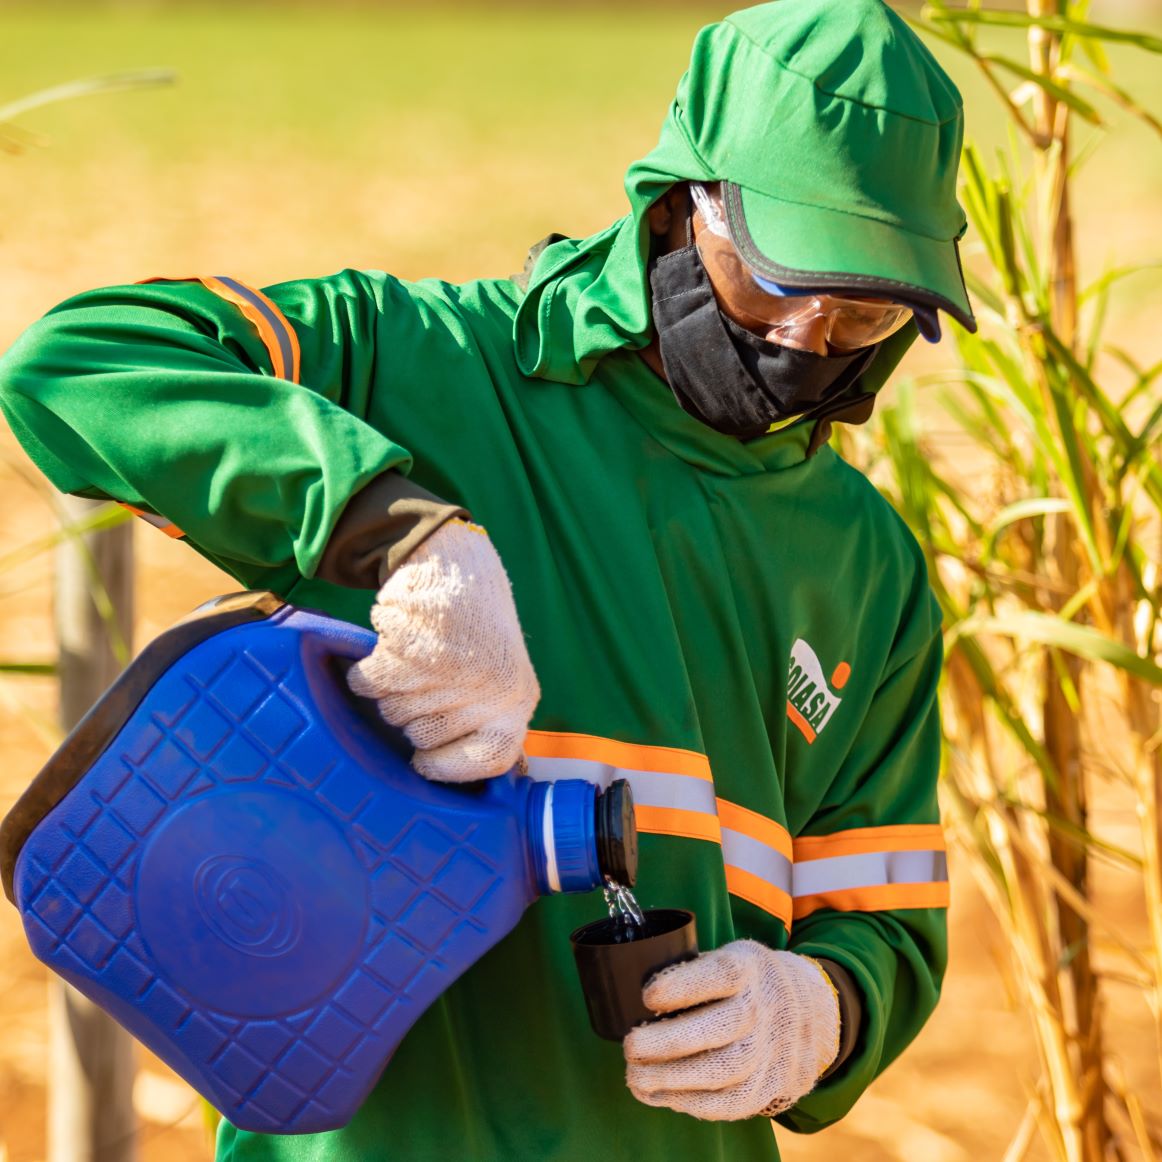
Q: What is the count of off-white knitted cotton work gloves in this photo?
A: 2